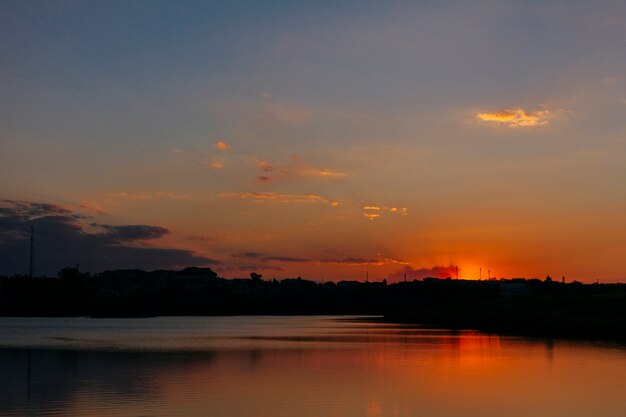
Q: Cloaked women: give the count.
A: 0